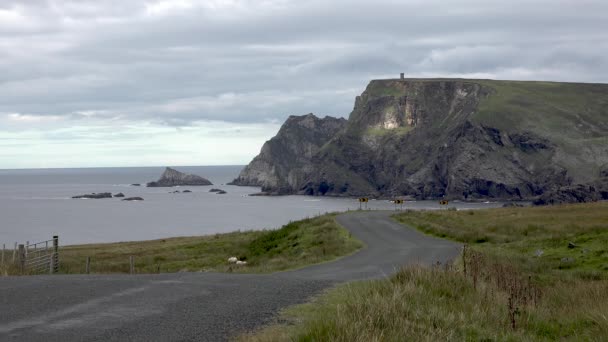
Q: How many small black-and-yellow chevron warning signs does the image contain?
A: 3